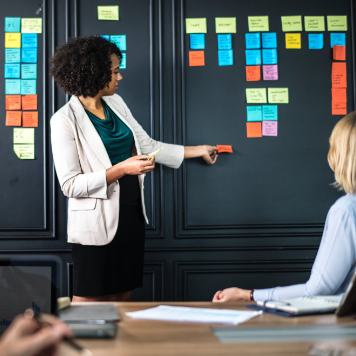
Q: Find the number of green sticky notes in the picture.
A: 12